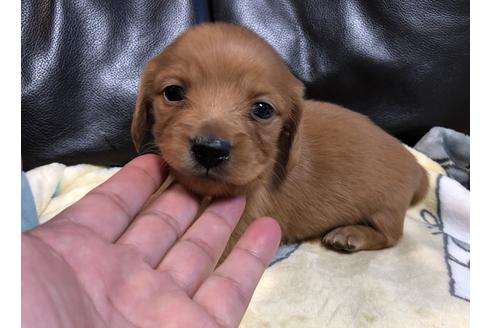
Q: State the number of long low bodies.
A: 1